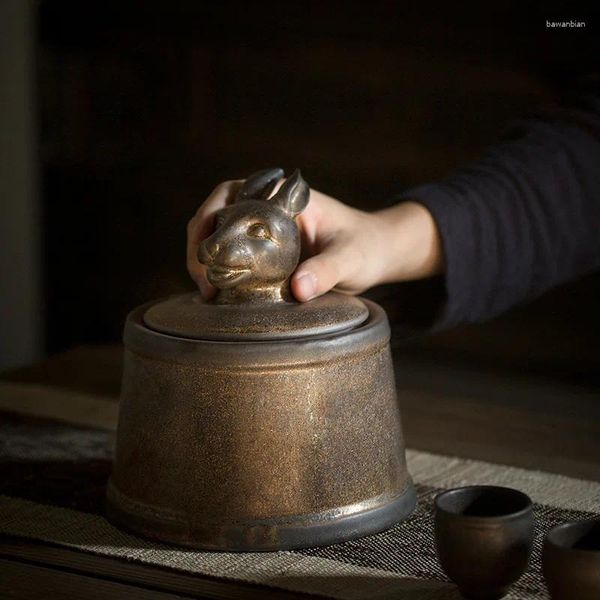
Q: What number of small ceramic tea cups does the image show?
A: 2